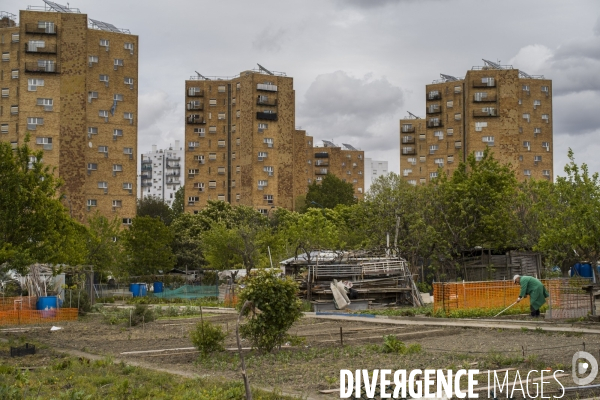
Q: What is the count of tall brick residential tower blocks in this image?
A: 3